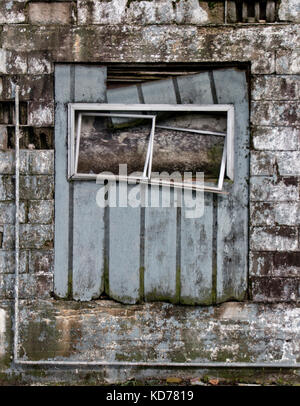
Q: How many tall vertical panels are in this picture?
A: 6